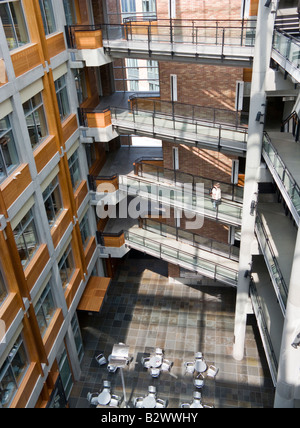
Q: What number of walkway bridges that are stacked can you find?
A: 4